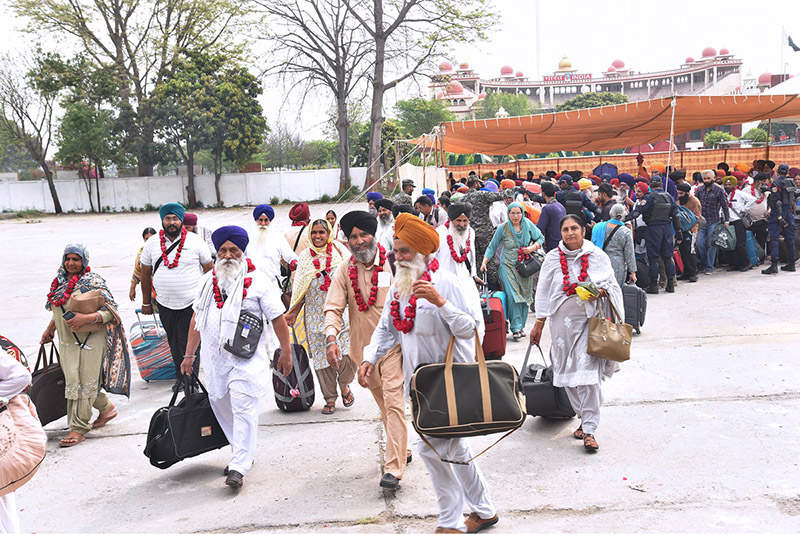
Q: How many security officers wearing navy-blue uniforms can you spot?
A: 3